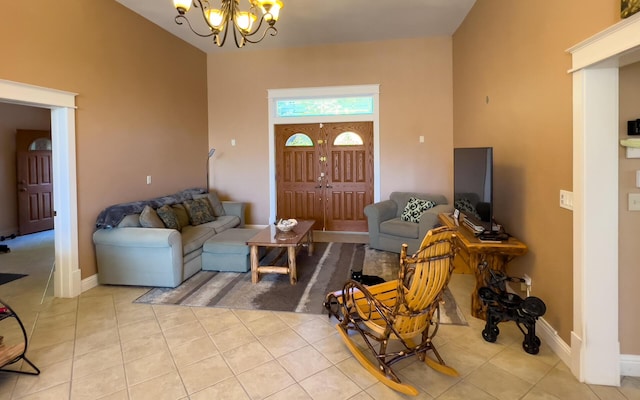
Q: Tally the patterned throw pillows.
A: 3